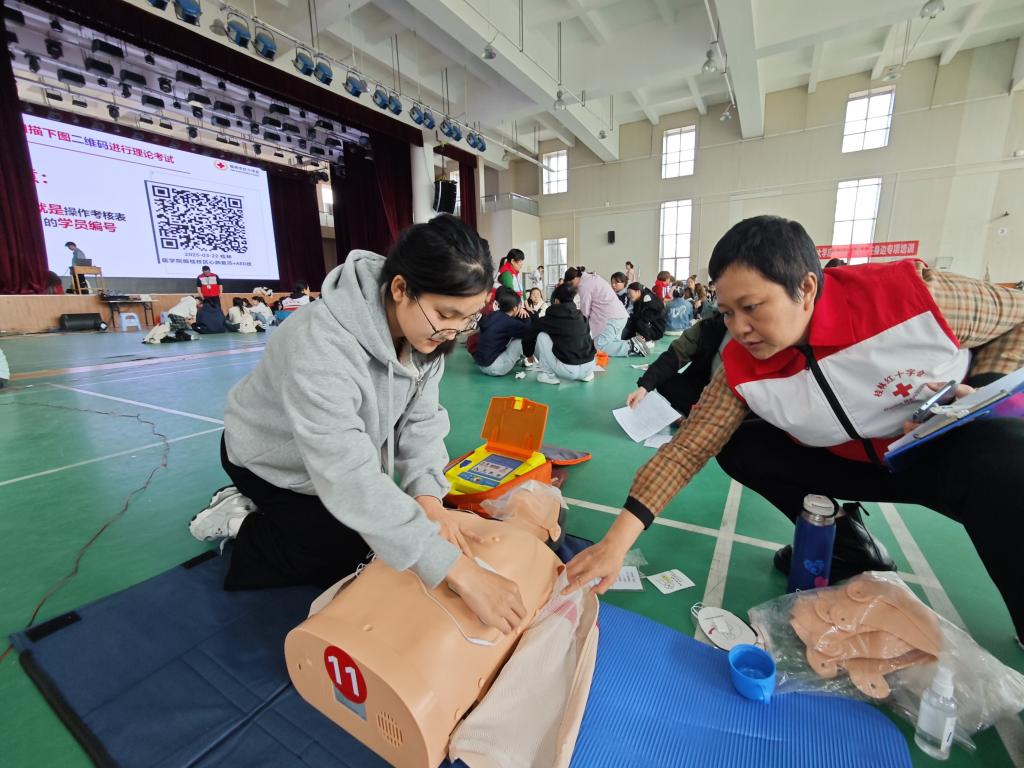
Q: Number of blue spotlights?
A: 15